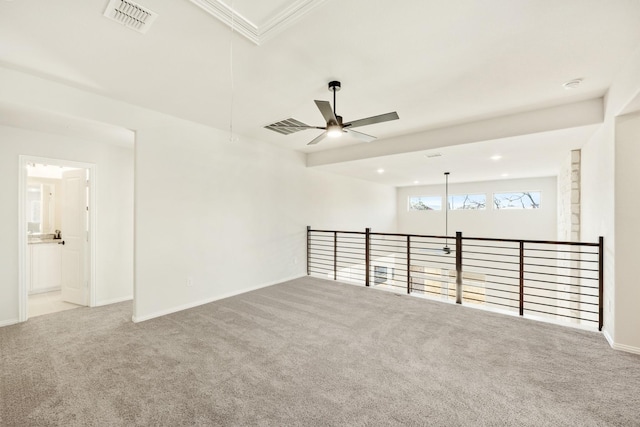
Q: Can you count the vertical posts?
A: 7